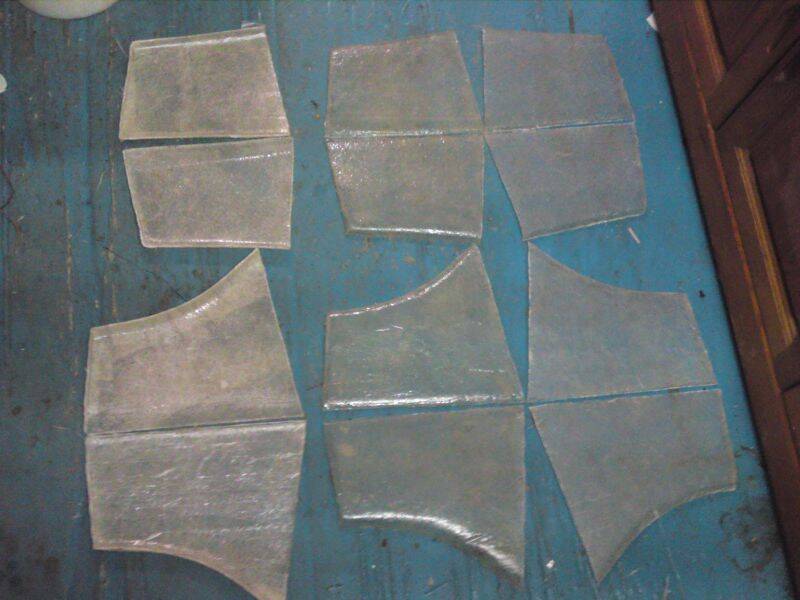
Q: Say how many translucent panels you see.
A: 12